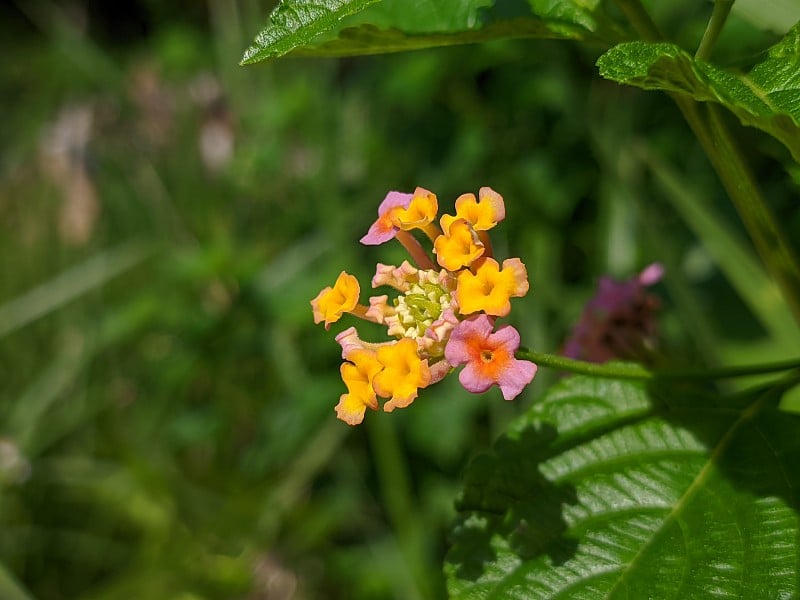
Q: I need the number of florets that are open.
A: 9